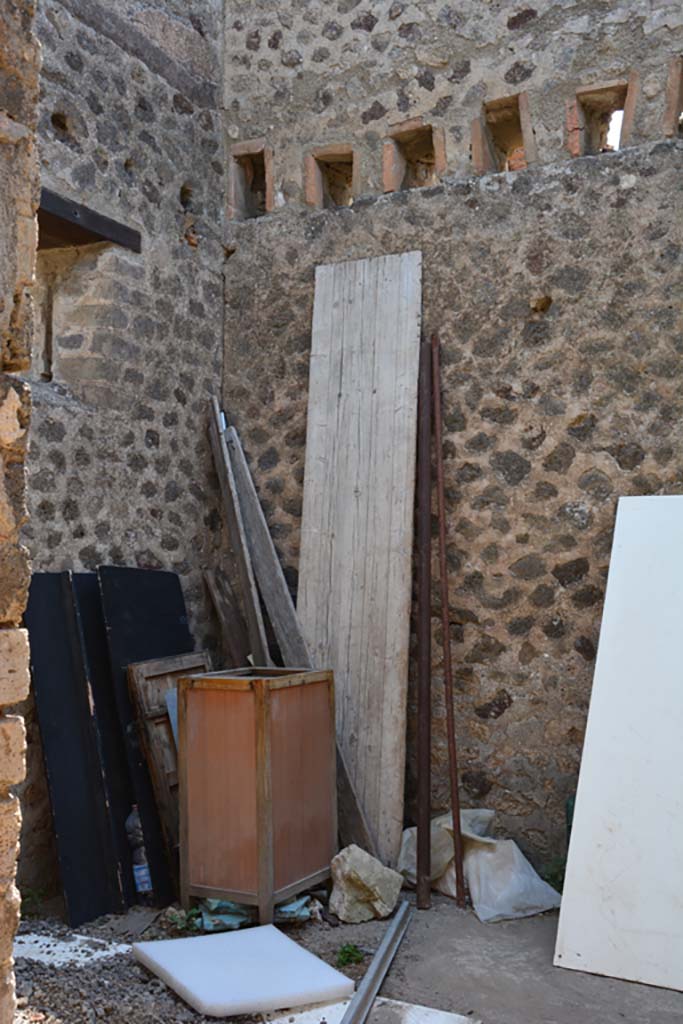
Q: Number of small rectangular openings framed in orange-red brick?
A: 6